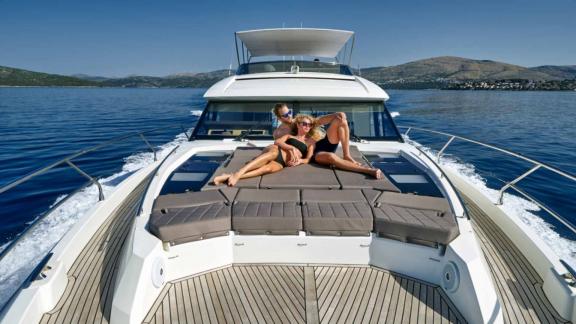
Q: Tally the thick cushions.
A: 4